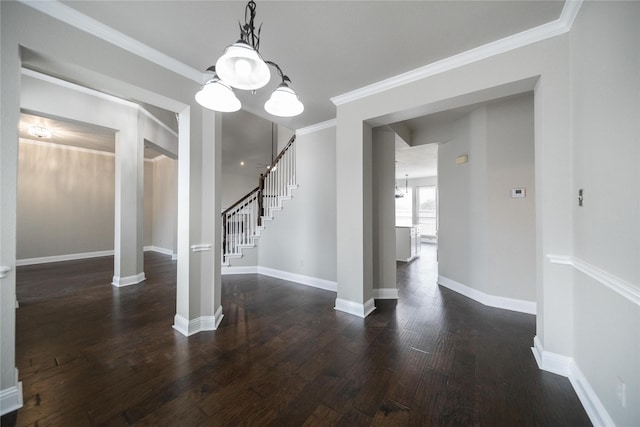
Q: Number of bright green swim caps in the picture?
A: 0